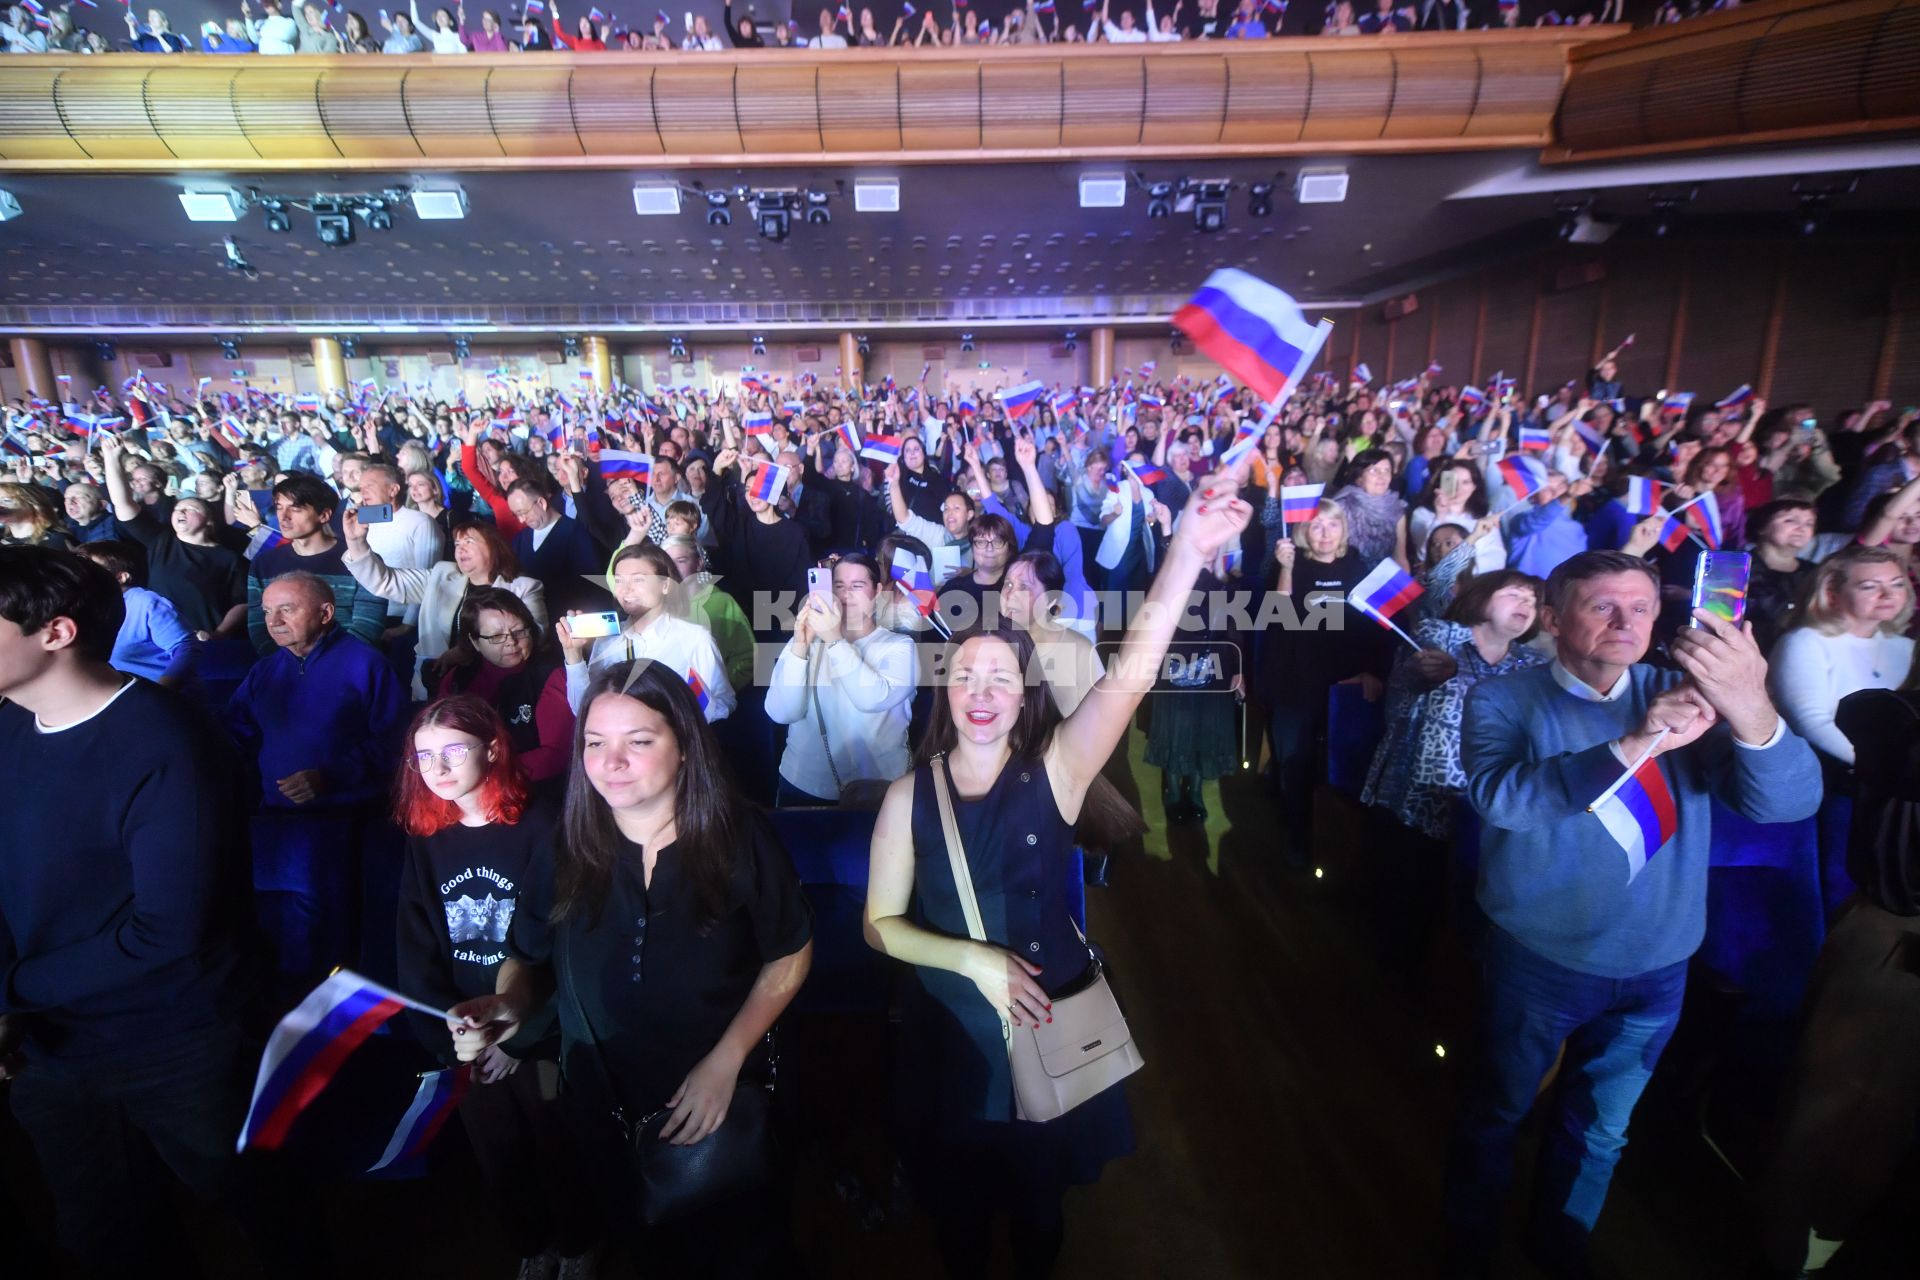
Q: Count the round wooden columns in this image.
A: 5